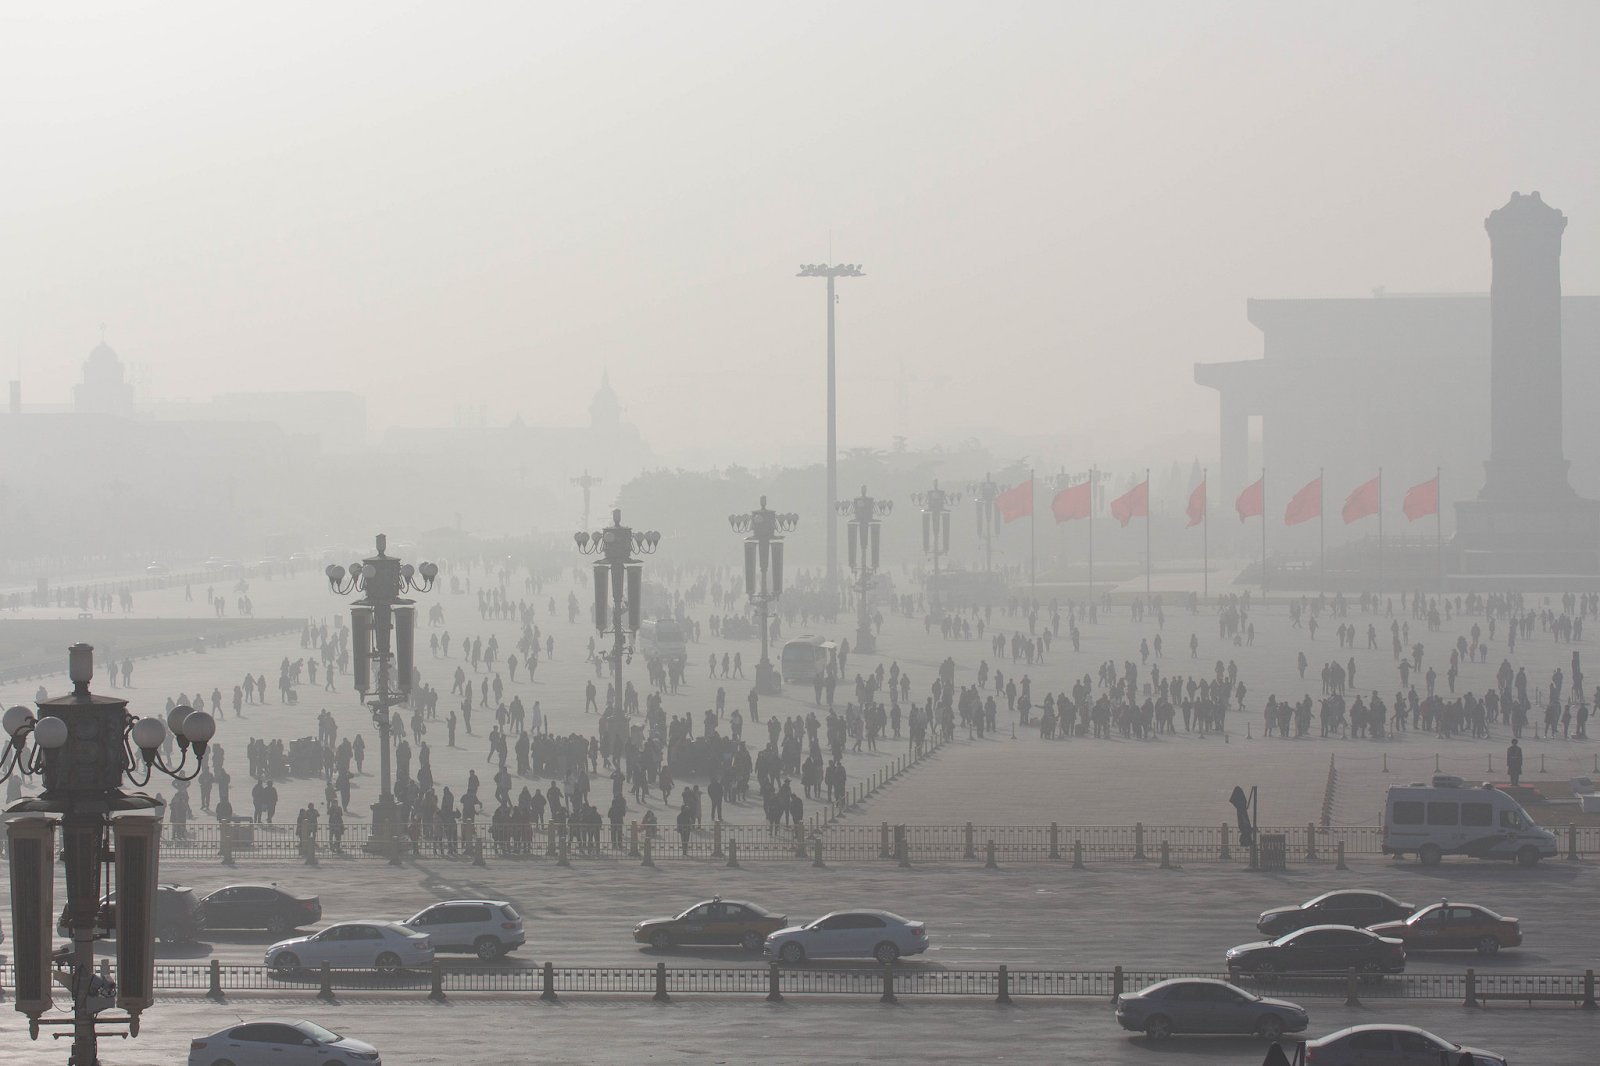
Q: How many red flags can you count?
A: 8